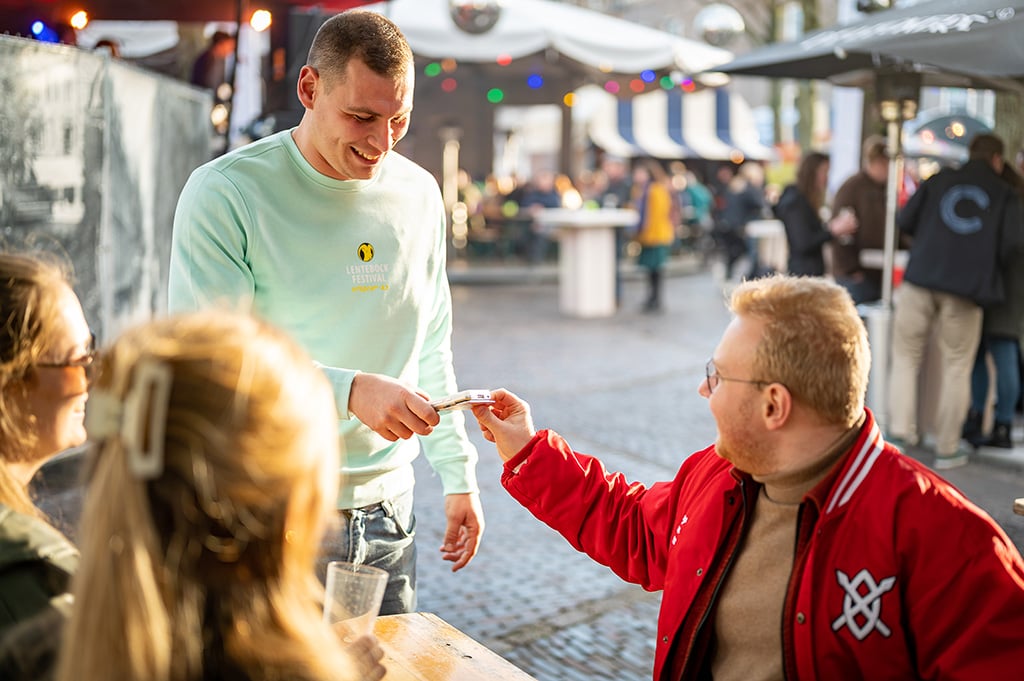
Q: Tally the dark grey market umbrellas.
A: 1